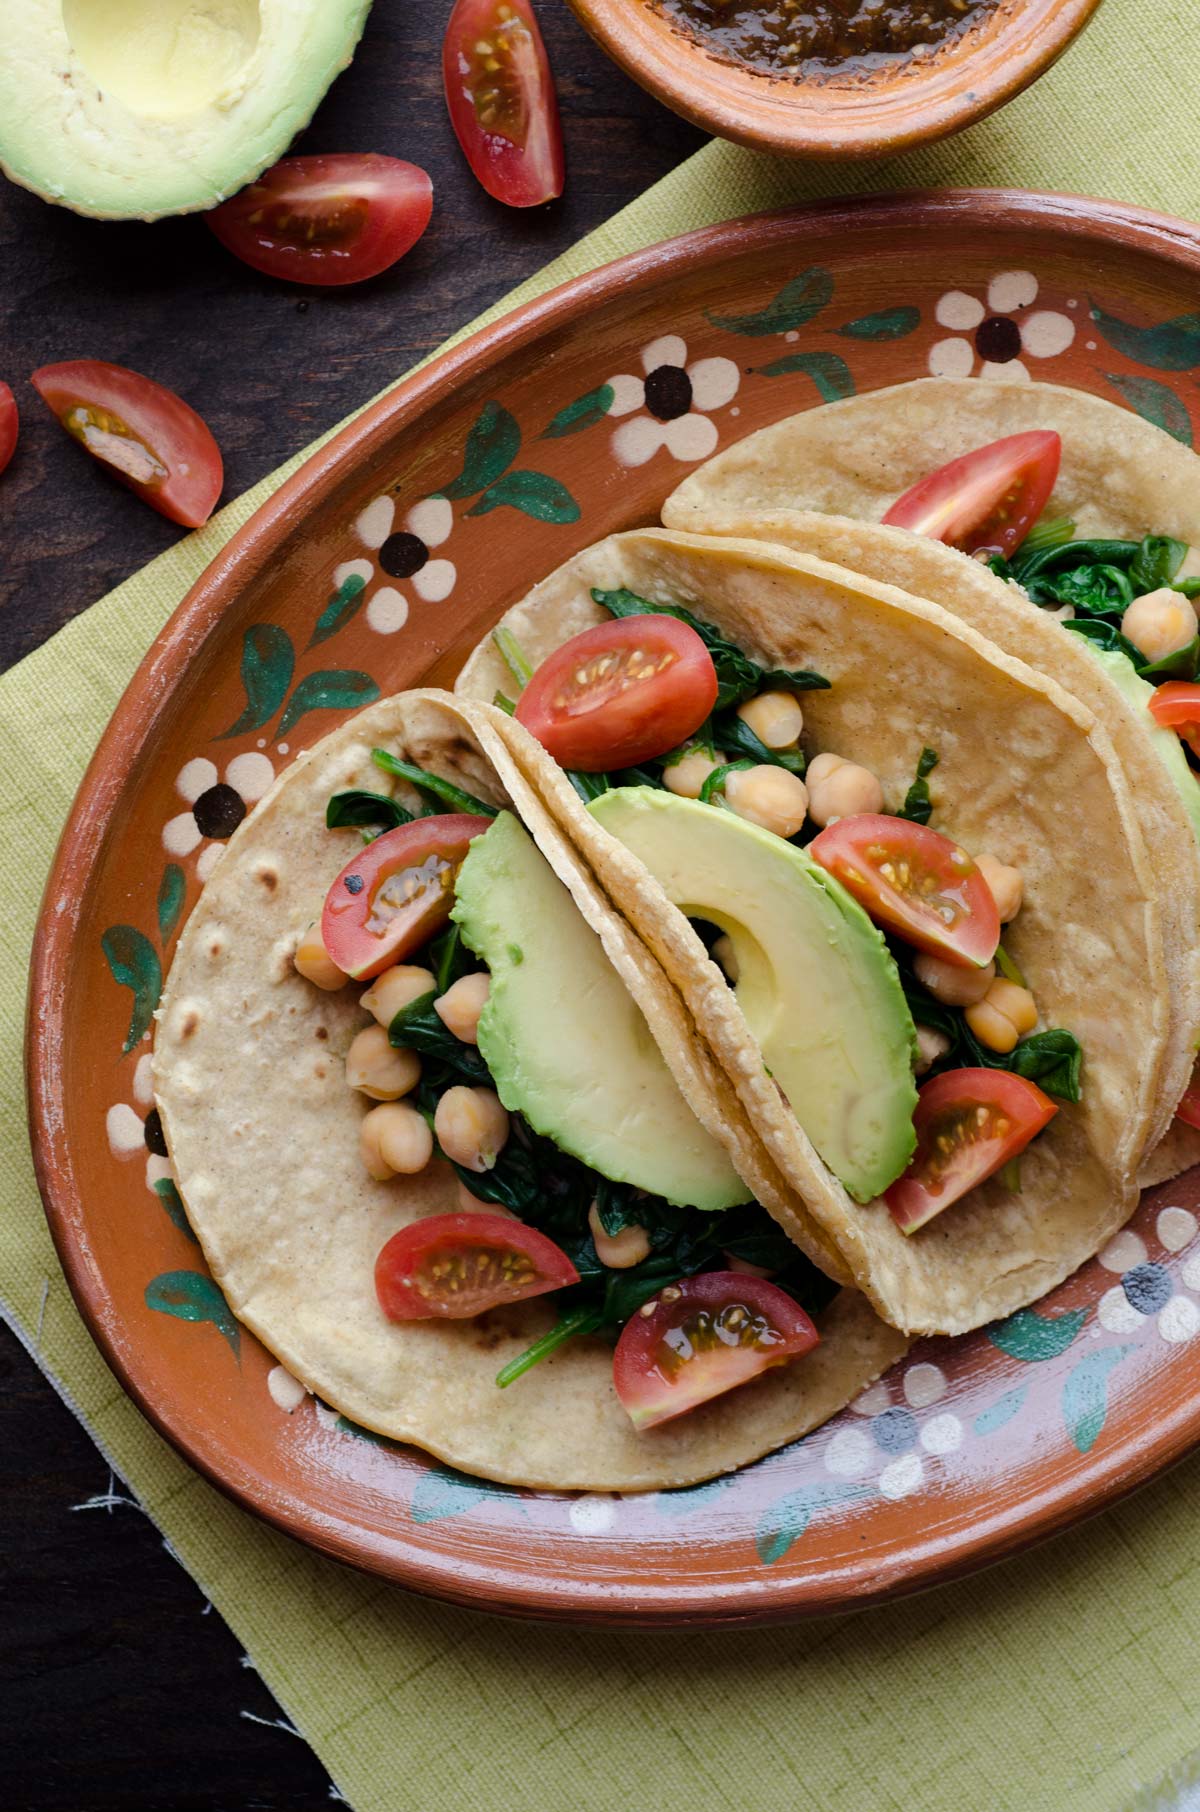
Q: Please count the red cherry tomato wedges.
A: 13